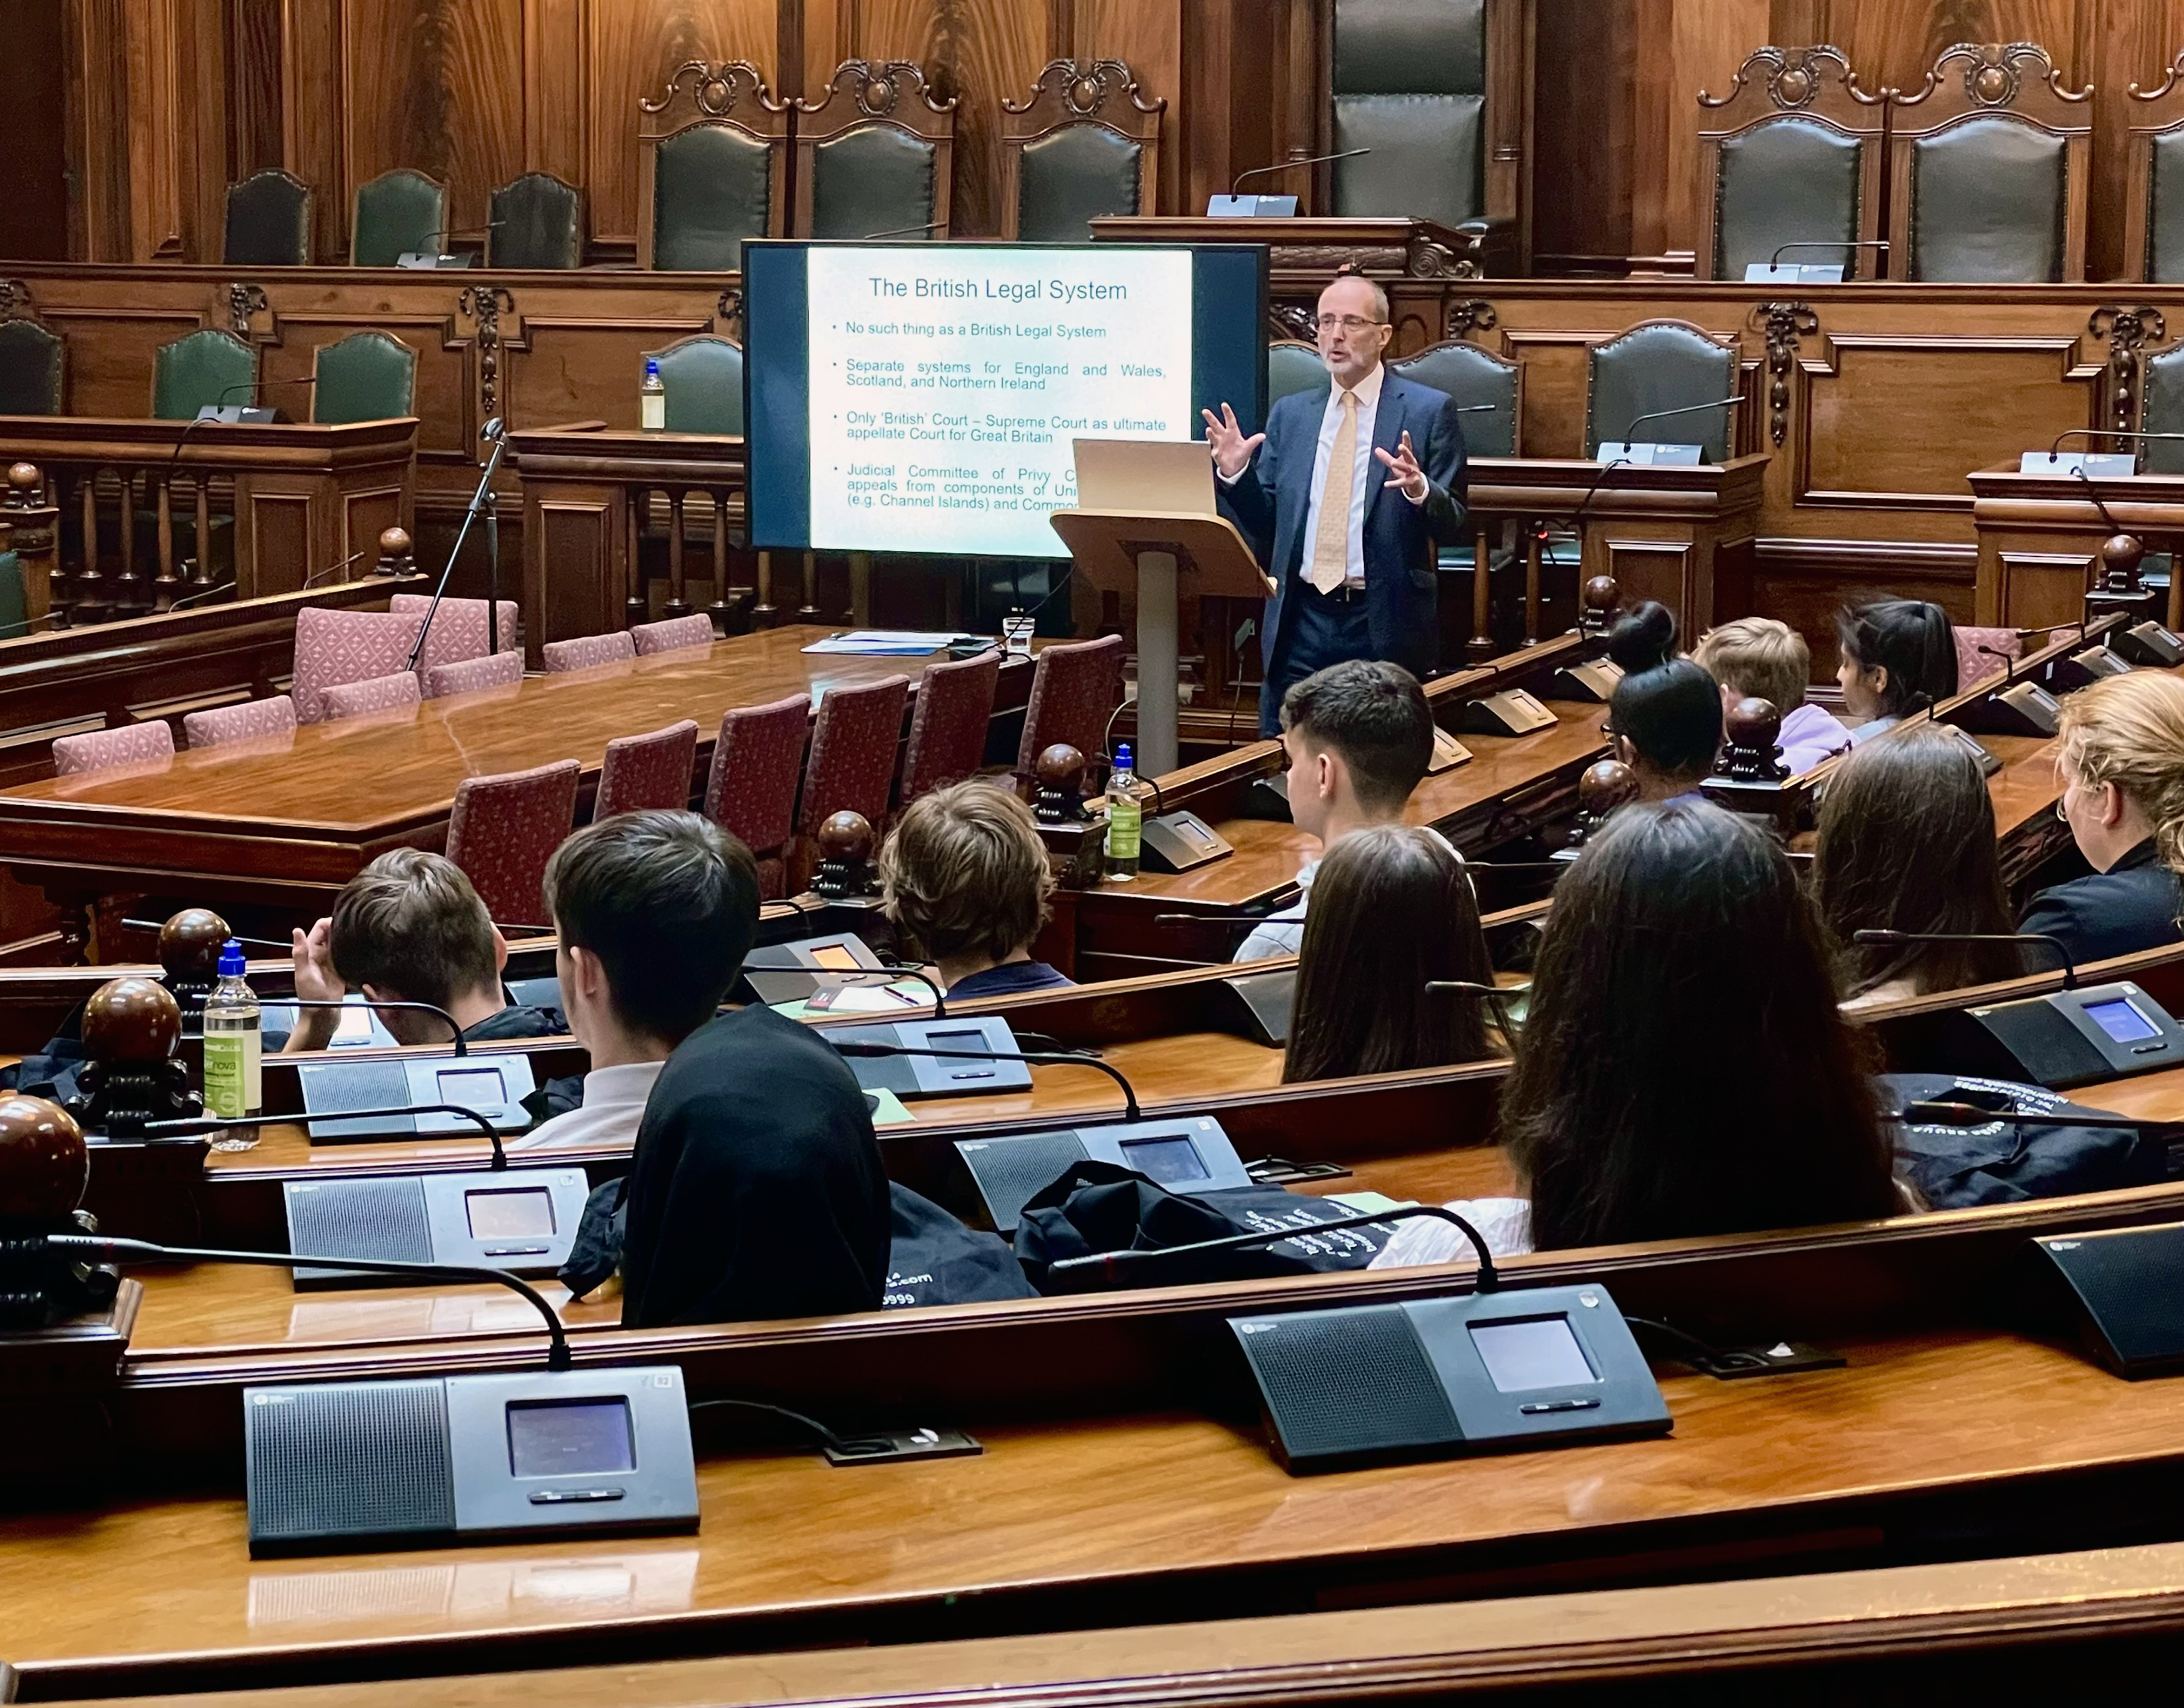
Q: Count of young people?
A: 12